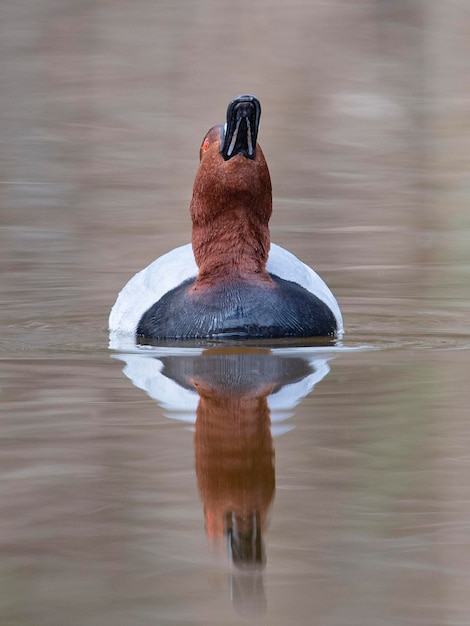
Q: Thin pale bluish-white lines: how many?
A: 2